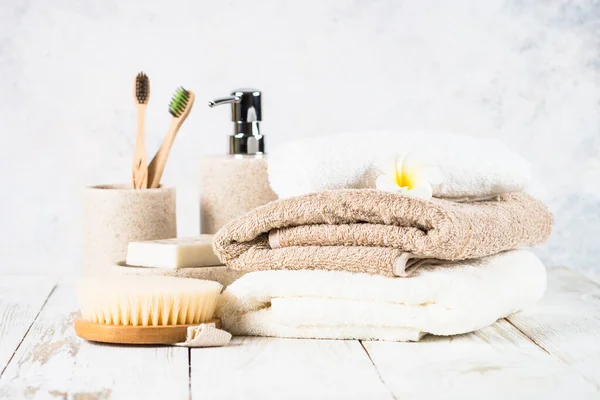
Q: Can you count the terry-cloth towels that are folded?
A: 3